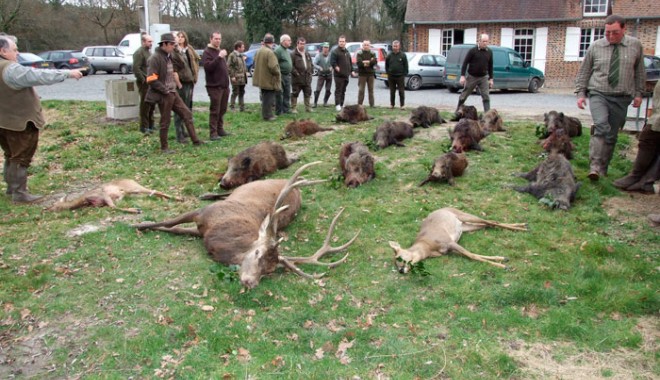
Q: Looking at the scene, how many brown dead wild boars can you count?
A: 13